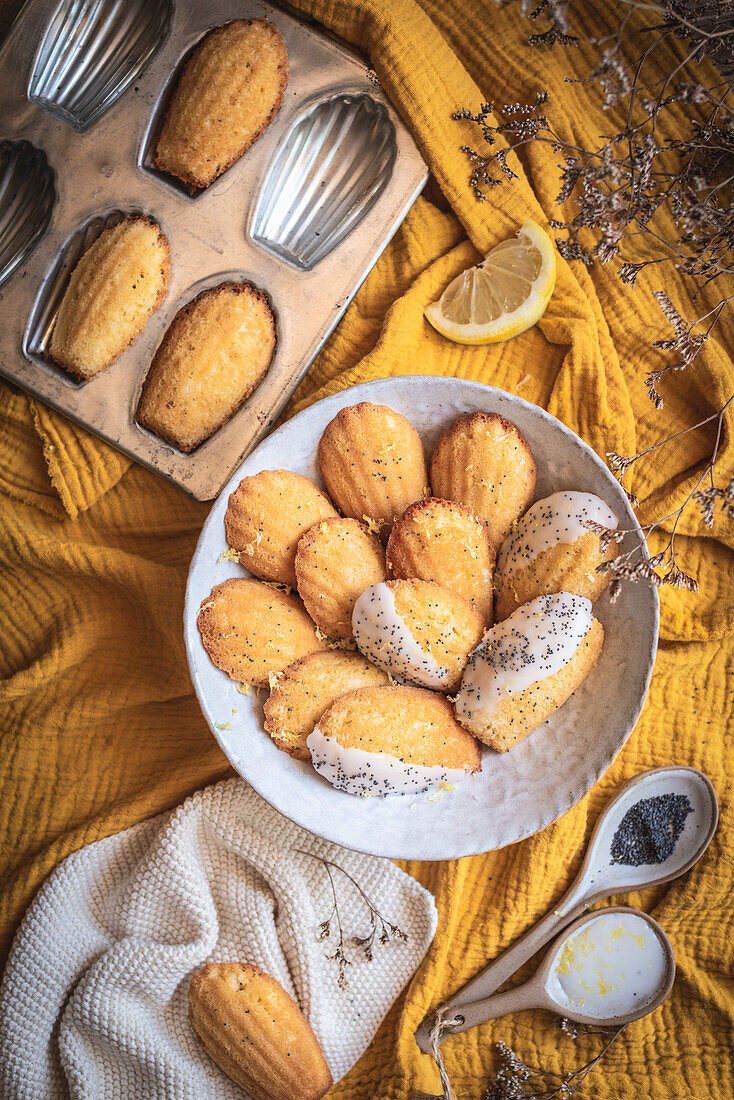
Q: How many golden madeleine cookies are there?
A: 15